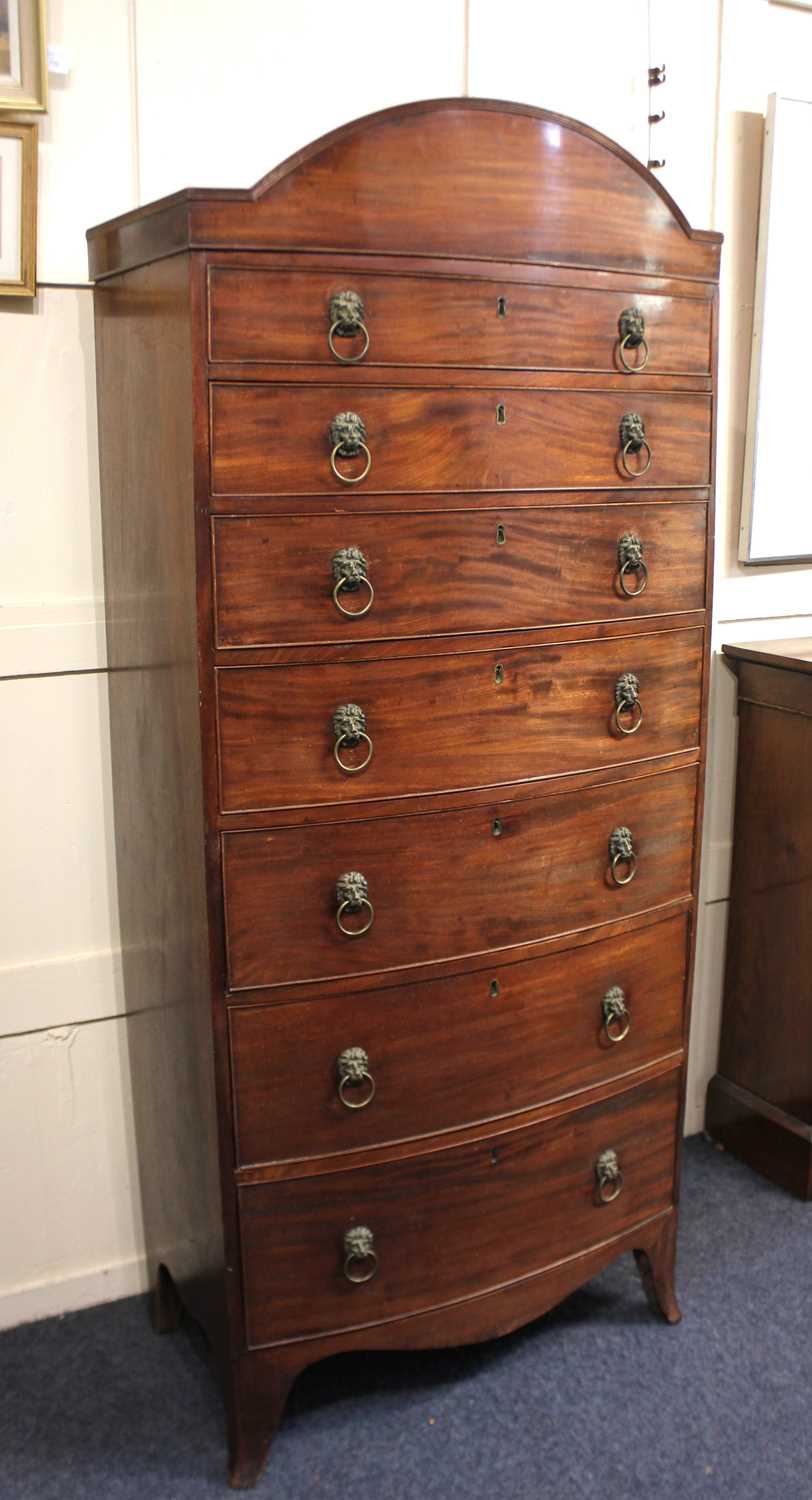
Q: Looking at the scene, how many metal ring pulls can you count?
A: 14